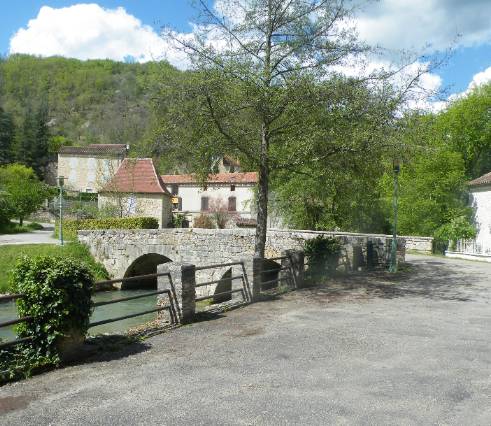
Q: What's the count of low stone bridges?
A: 1